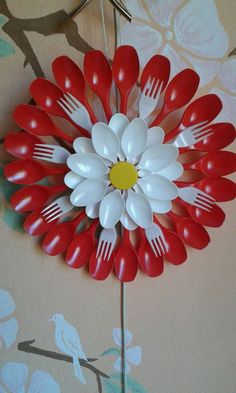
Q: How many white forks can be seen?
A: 8